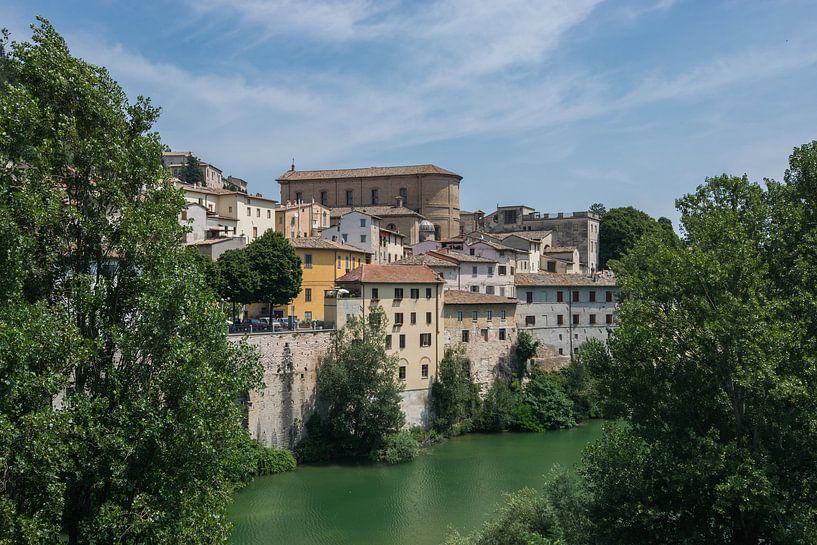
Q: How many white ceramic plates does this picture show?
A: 0